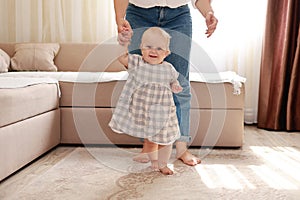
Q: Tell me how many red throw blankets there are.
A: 0